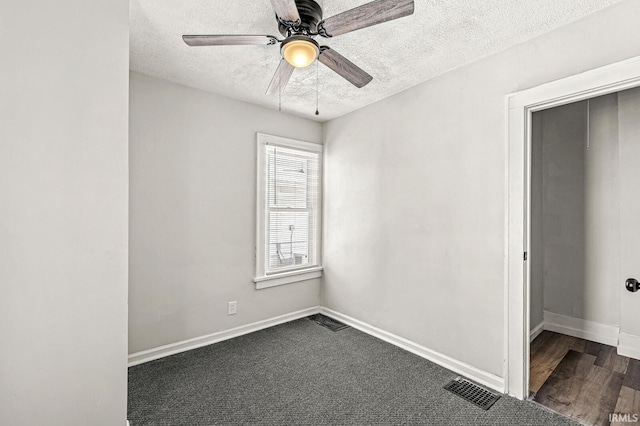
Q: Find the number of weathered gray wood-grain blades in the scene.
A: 5